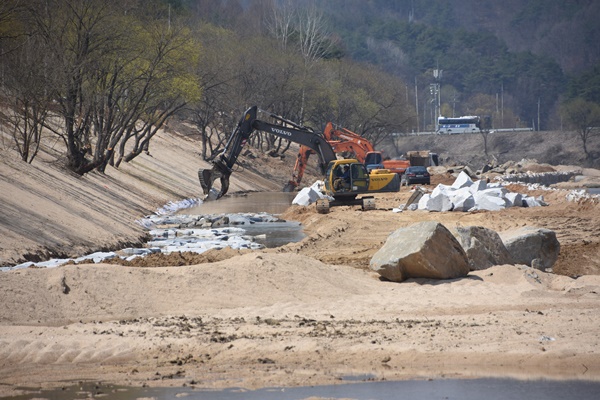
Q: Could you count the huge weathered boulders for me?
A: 3